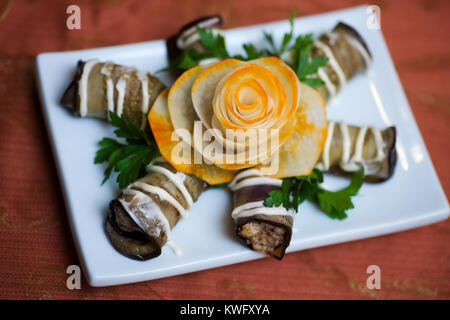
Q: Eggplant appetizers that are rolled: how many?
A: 6